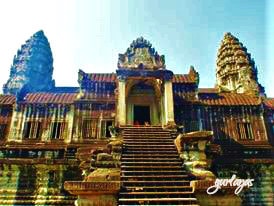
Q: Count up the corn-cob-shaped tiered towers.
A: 2